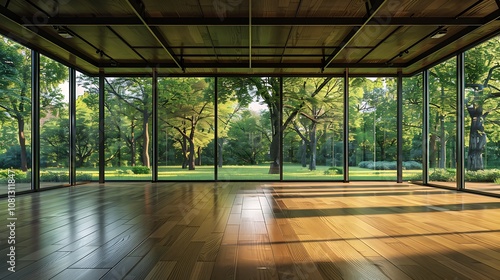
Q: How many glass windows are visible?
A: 11